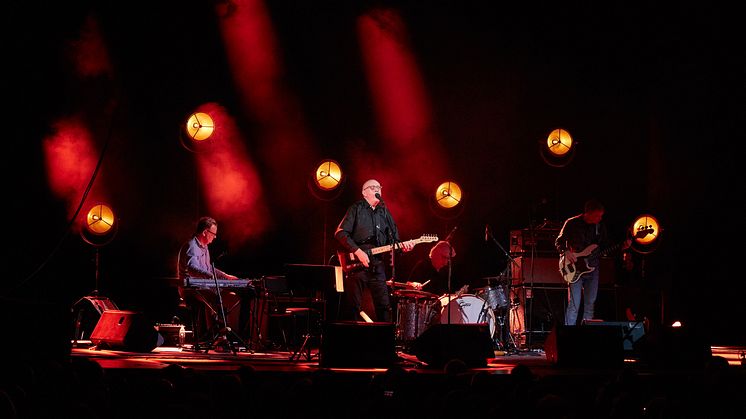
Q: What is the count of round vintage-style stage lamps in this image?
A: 6